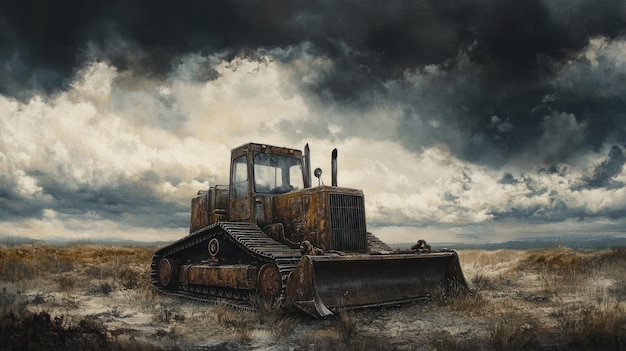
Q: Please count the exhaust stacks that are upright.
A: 2